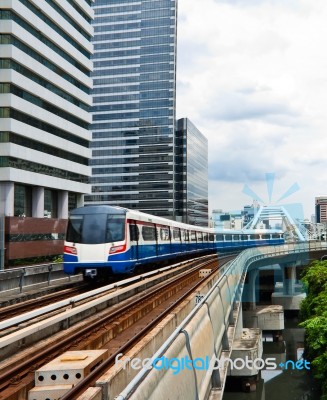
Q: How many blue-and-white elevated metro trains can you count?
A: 1